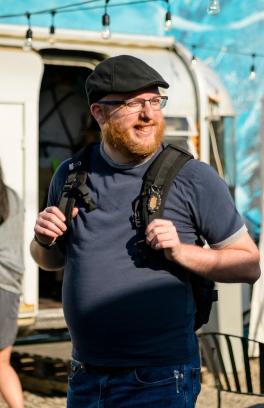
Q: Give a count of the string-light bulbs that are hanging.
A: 7